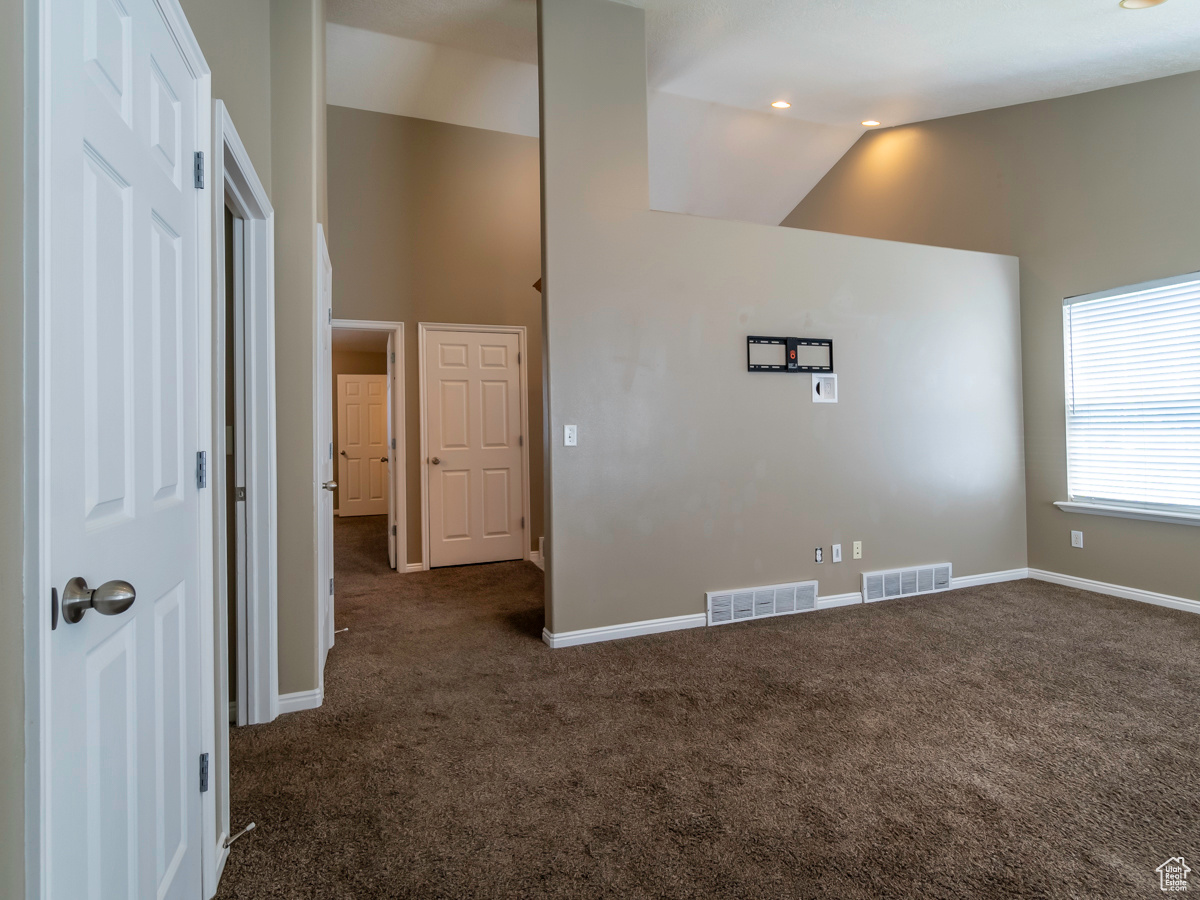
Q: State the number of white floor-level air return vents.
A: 2